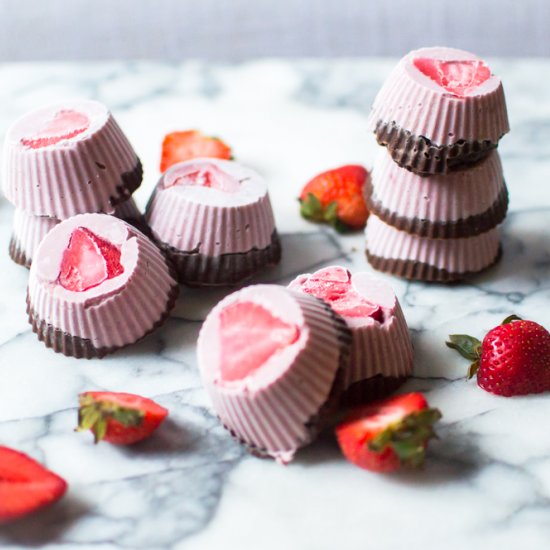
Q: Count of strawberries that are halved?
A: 4